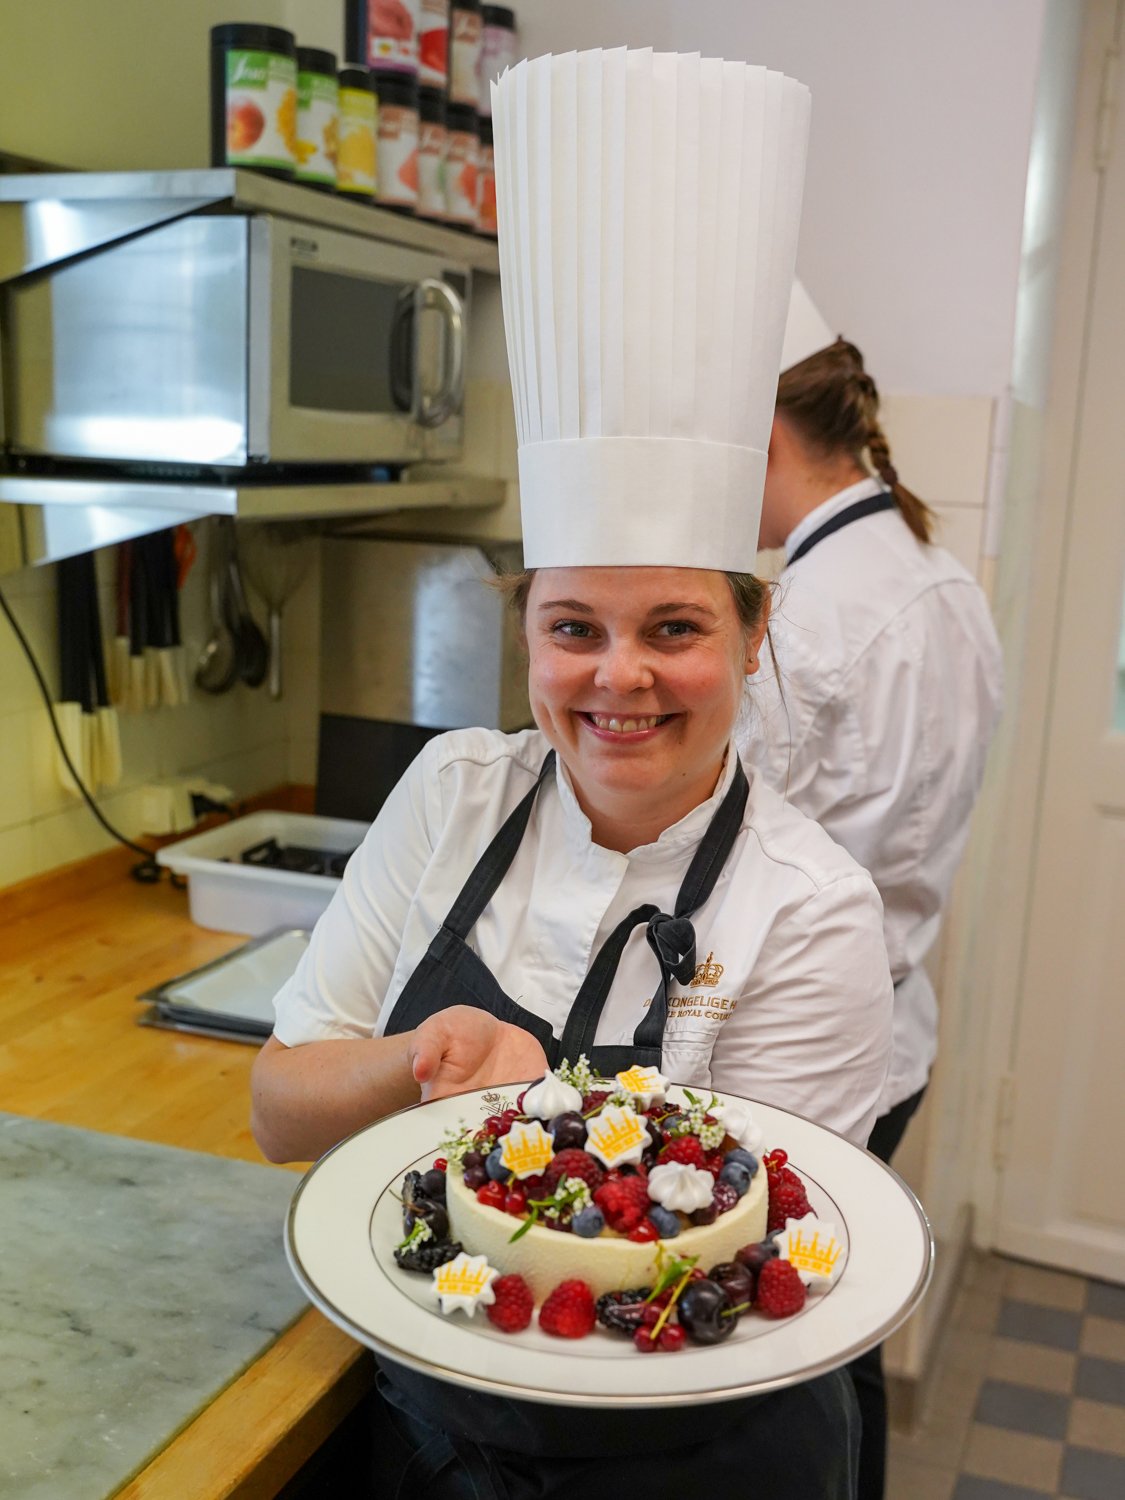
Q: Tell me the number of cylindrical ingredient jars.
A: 11